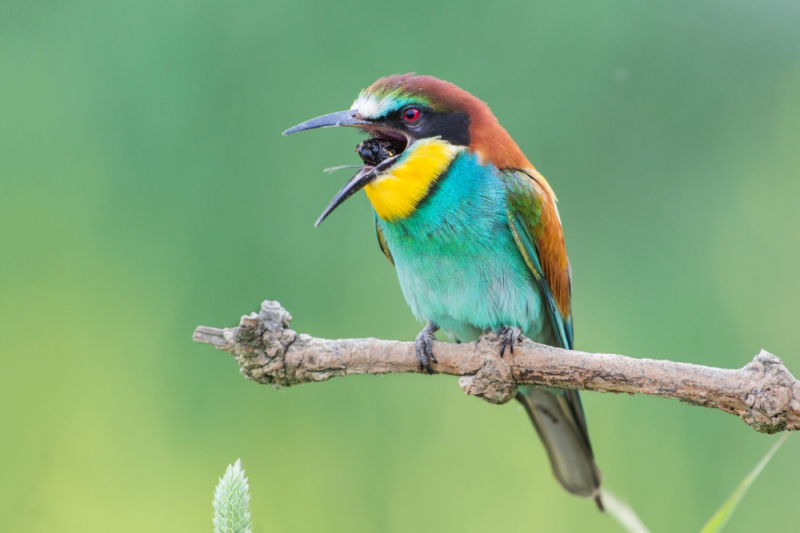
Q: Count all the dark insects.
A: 1